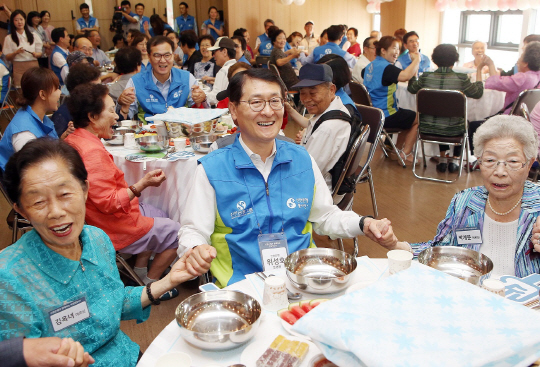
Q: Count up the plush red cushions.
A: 0